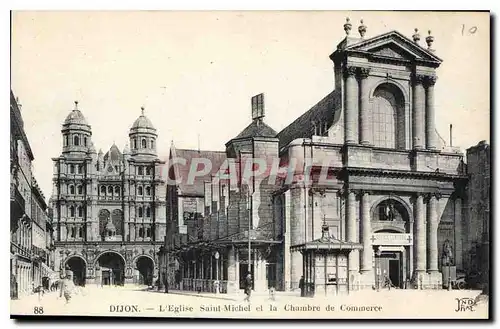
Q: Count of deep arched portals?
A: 3